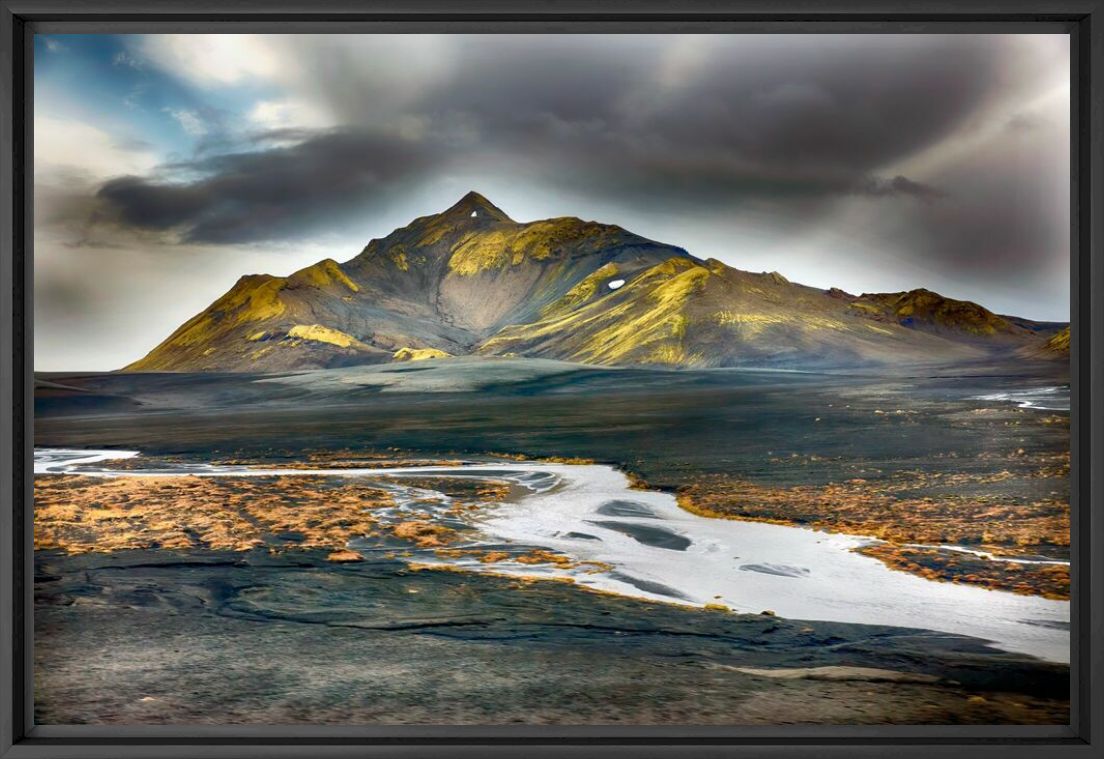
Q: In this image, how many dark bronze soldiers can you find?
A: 0